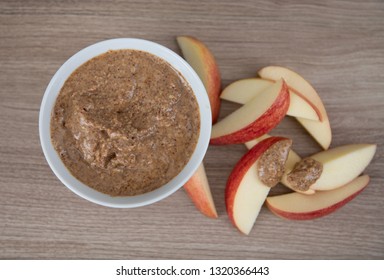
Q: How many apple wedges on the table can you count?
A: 9